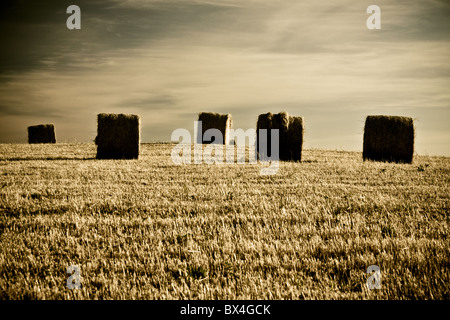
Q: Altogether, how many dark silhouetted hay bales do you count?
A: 5